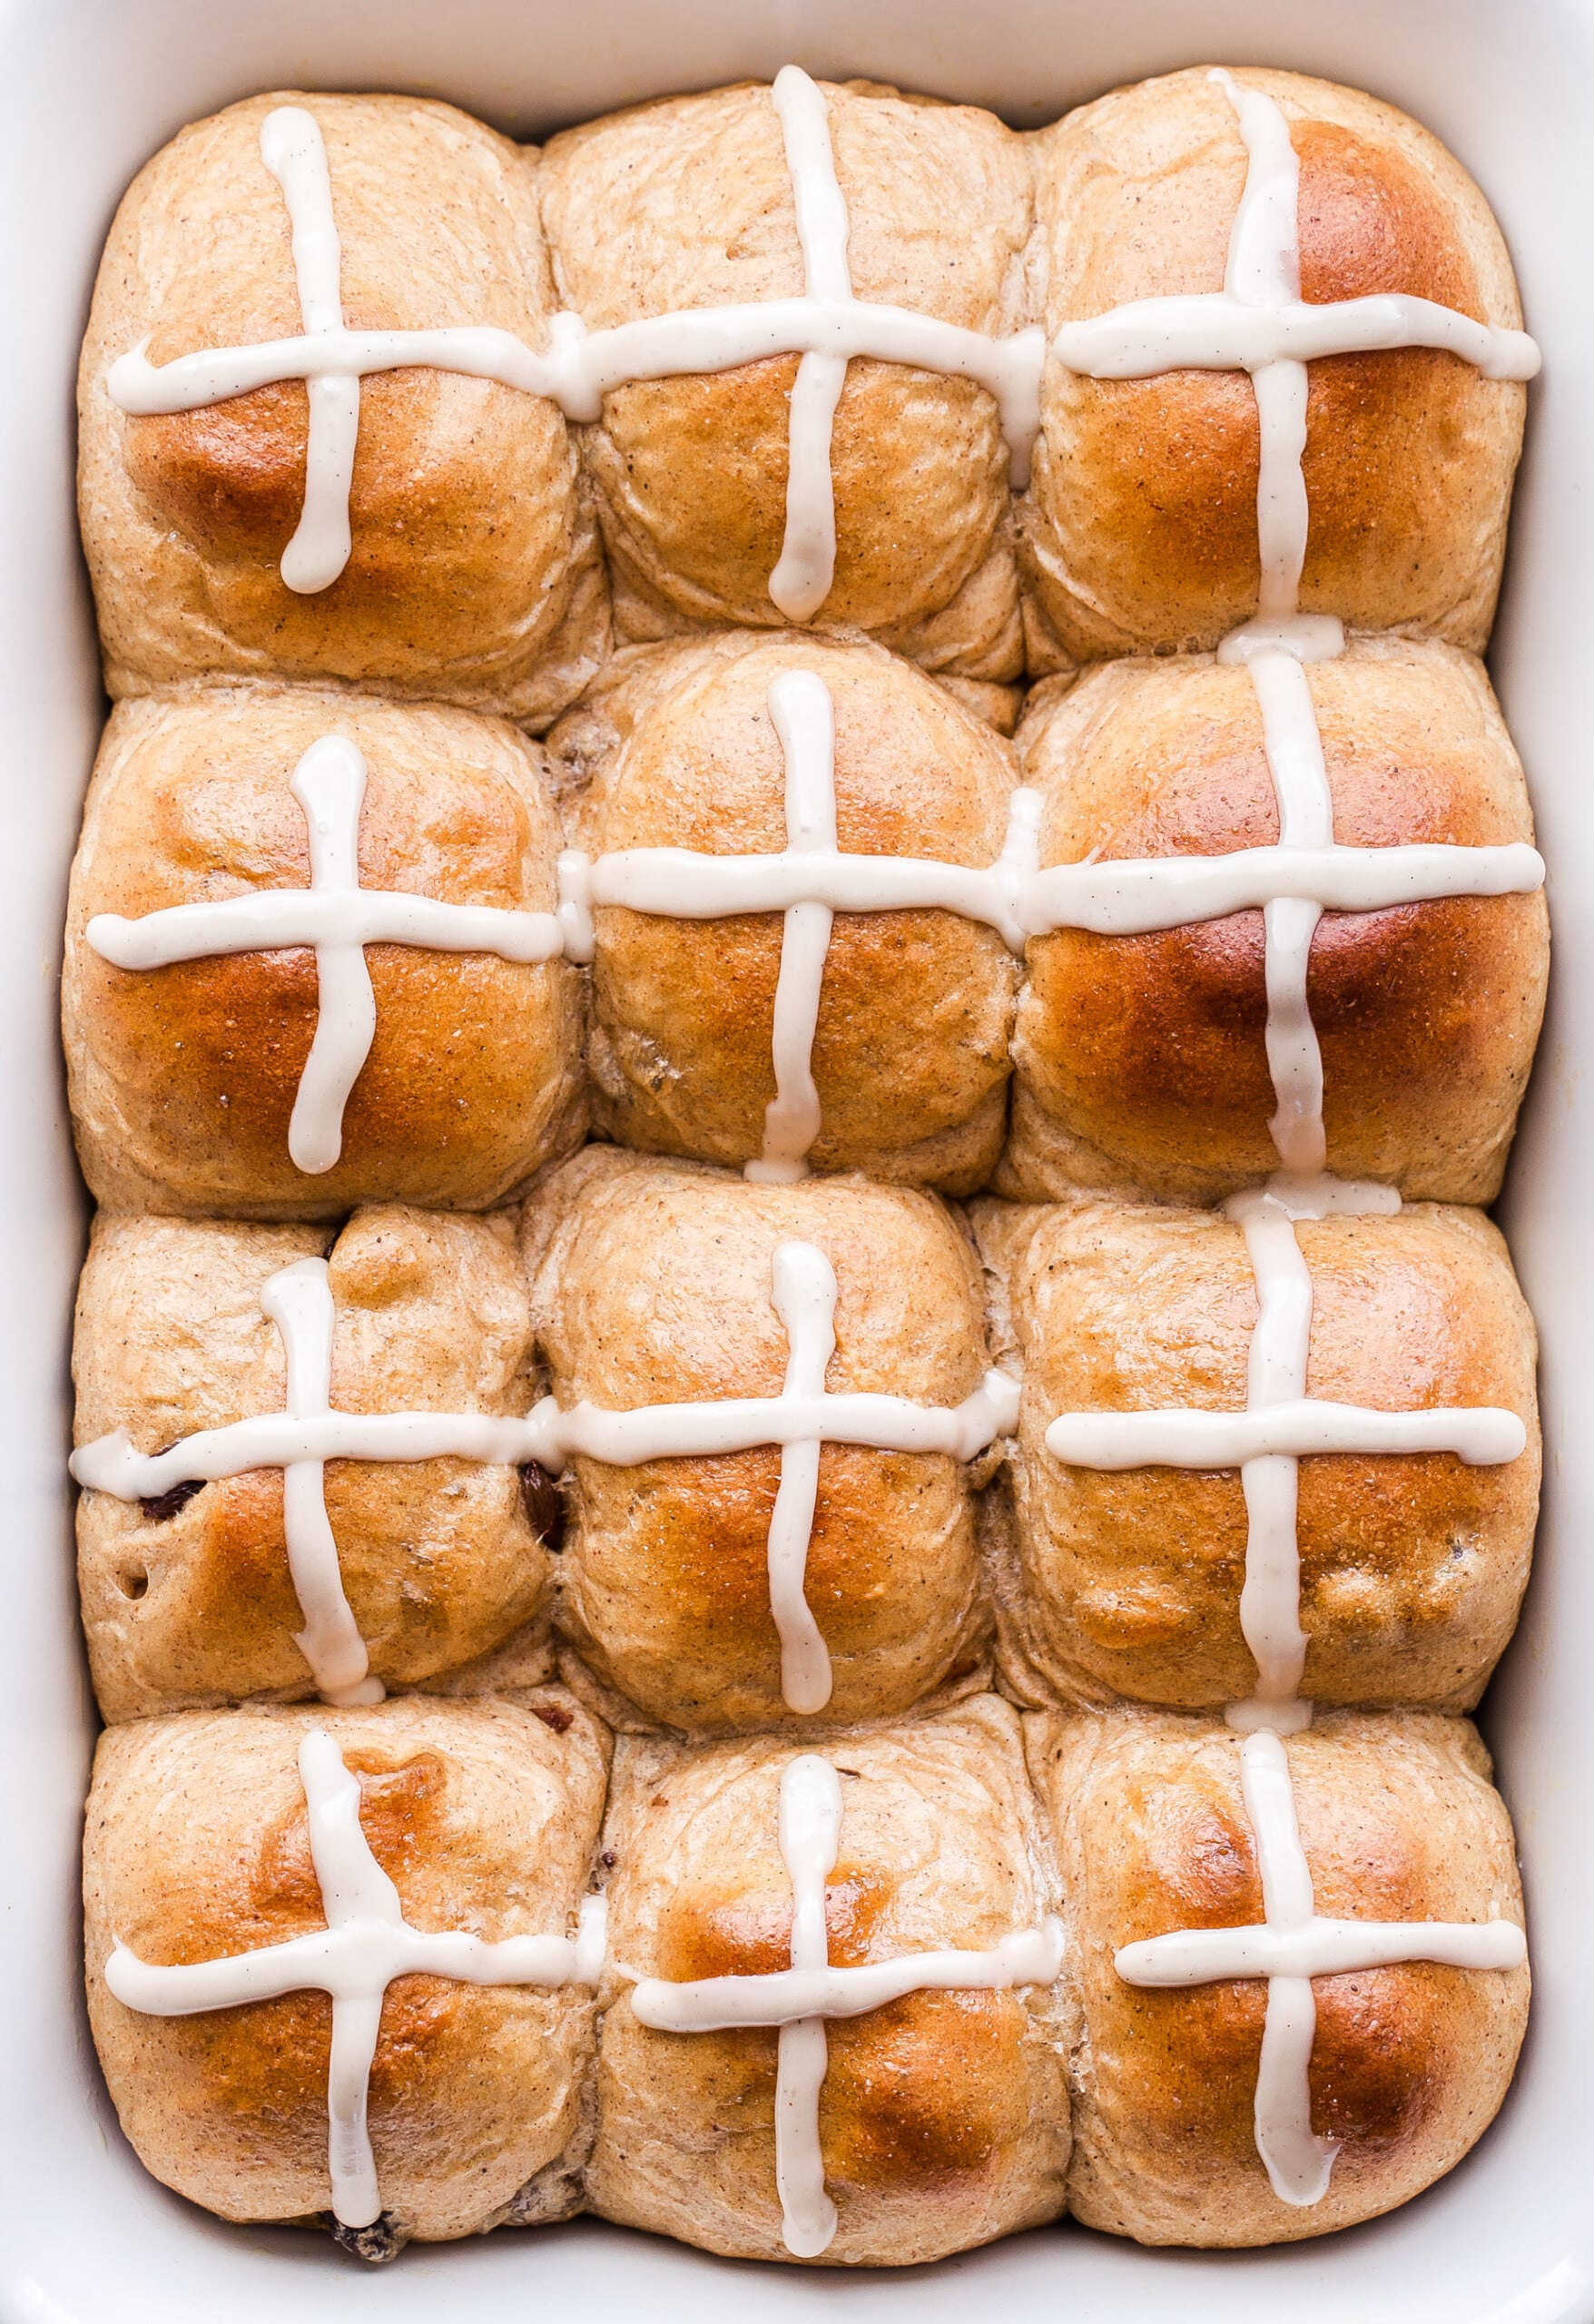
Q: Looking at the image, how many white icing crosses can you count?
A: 12